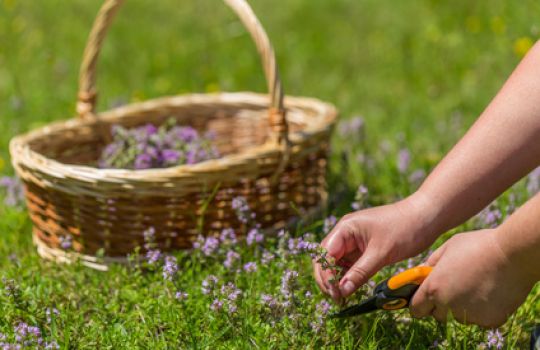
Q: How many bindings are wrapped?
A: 2